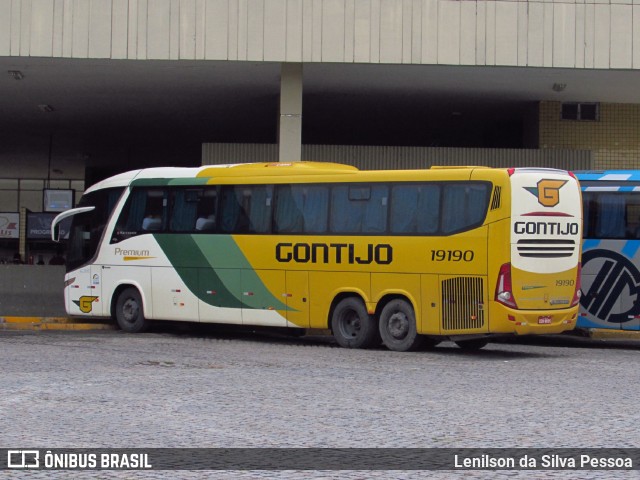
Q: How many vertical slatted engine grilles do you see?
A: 1